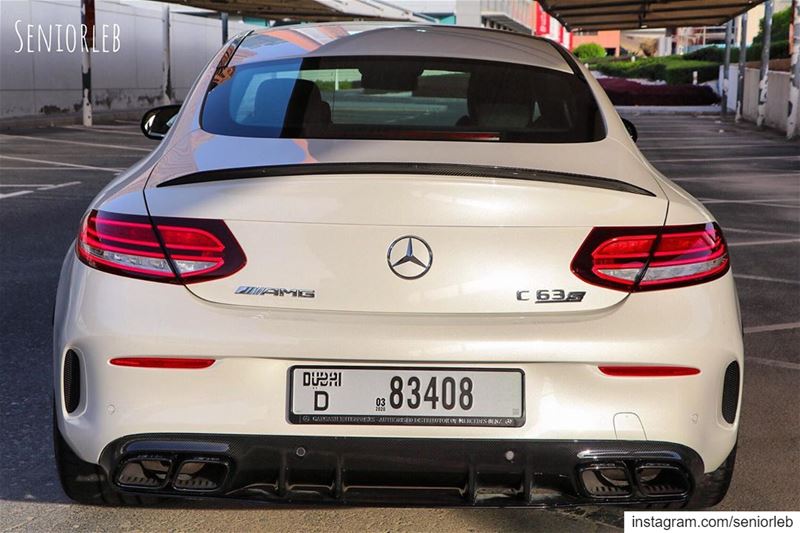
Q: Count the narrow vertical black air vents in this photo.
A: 2